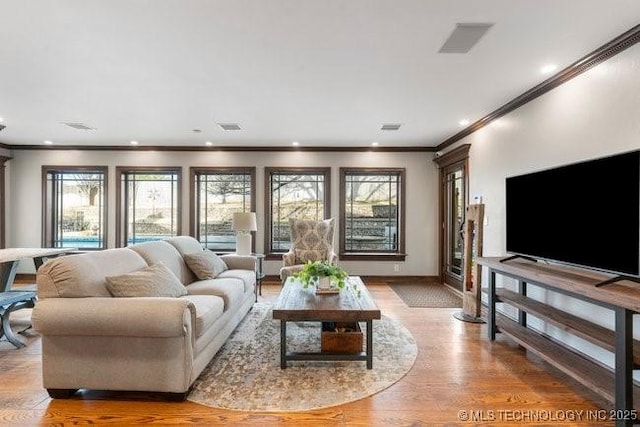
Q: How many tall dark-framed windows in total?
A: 5